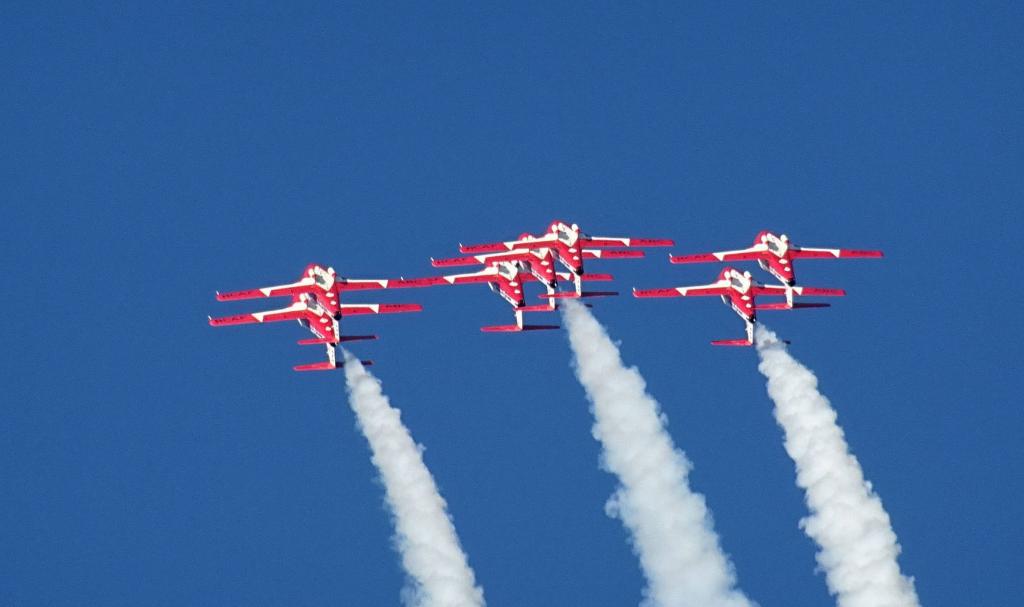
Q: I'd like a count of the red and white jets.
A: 7